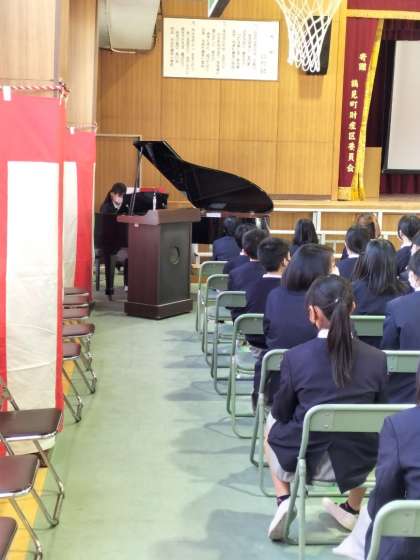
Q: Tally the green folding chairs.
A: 9